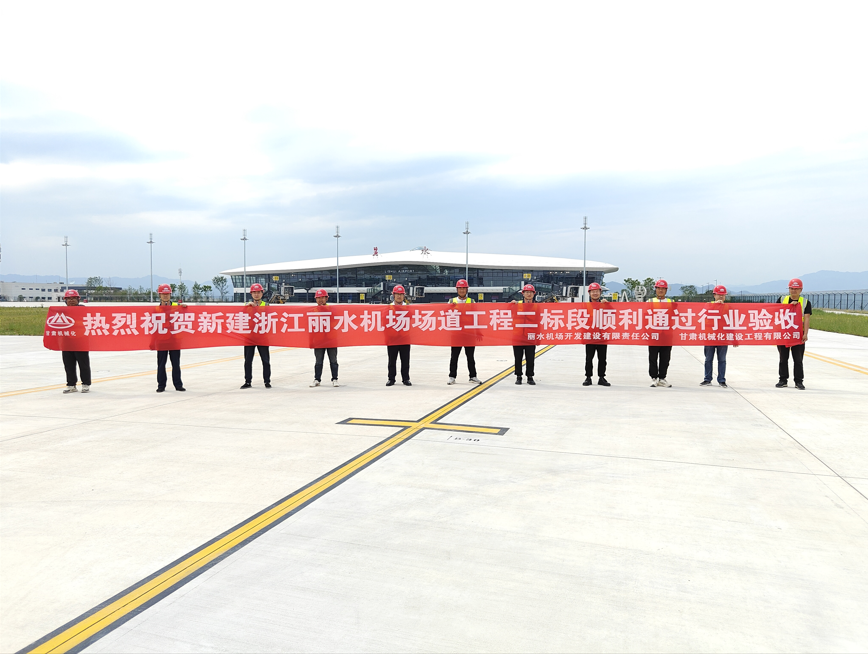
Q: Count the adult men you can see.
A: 11